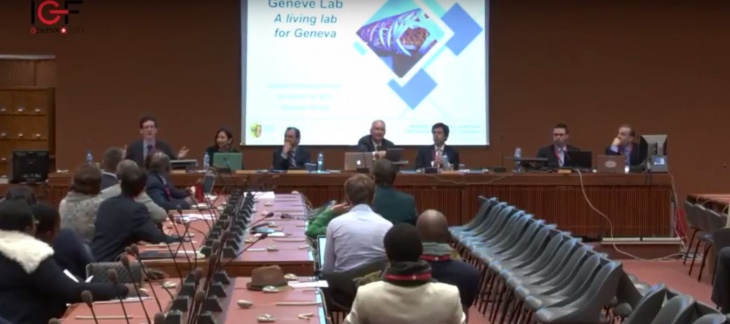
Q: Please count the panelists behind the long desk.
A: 7